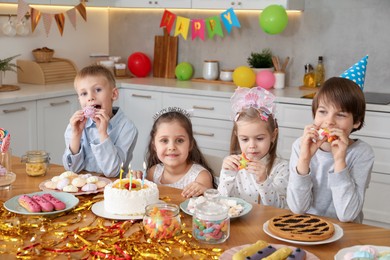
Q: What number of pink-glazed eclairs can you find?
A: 3